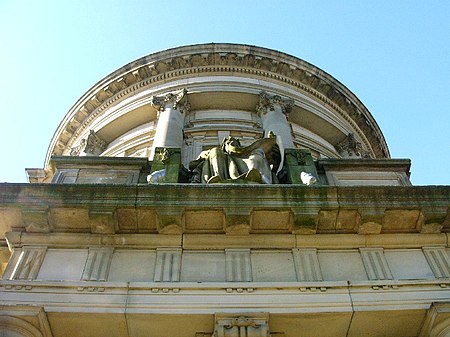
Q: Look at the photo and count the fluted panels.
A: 7